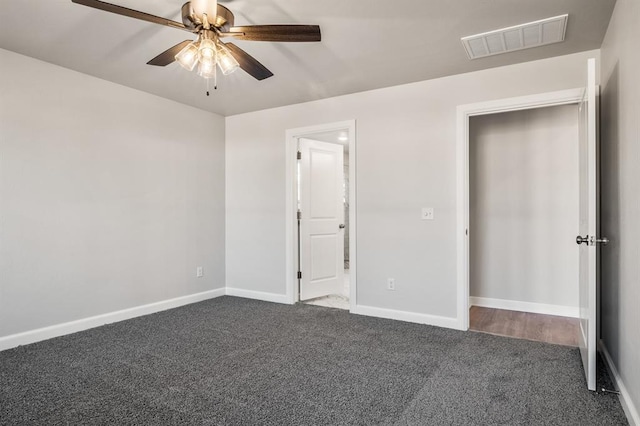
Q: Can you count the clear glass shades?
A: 4